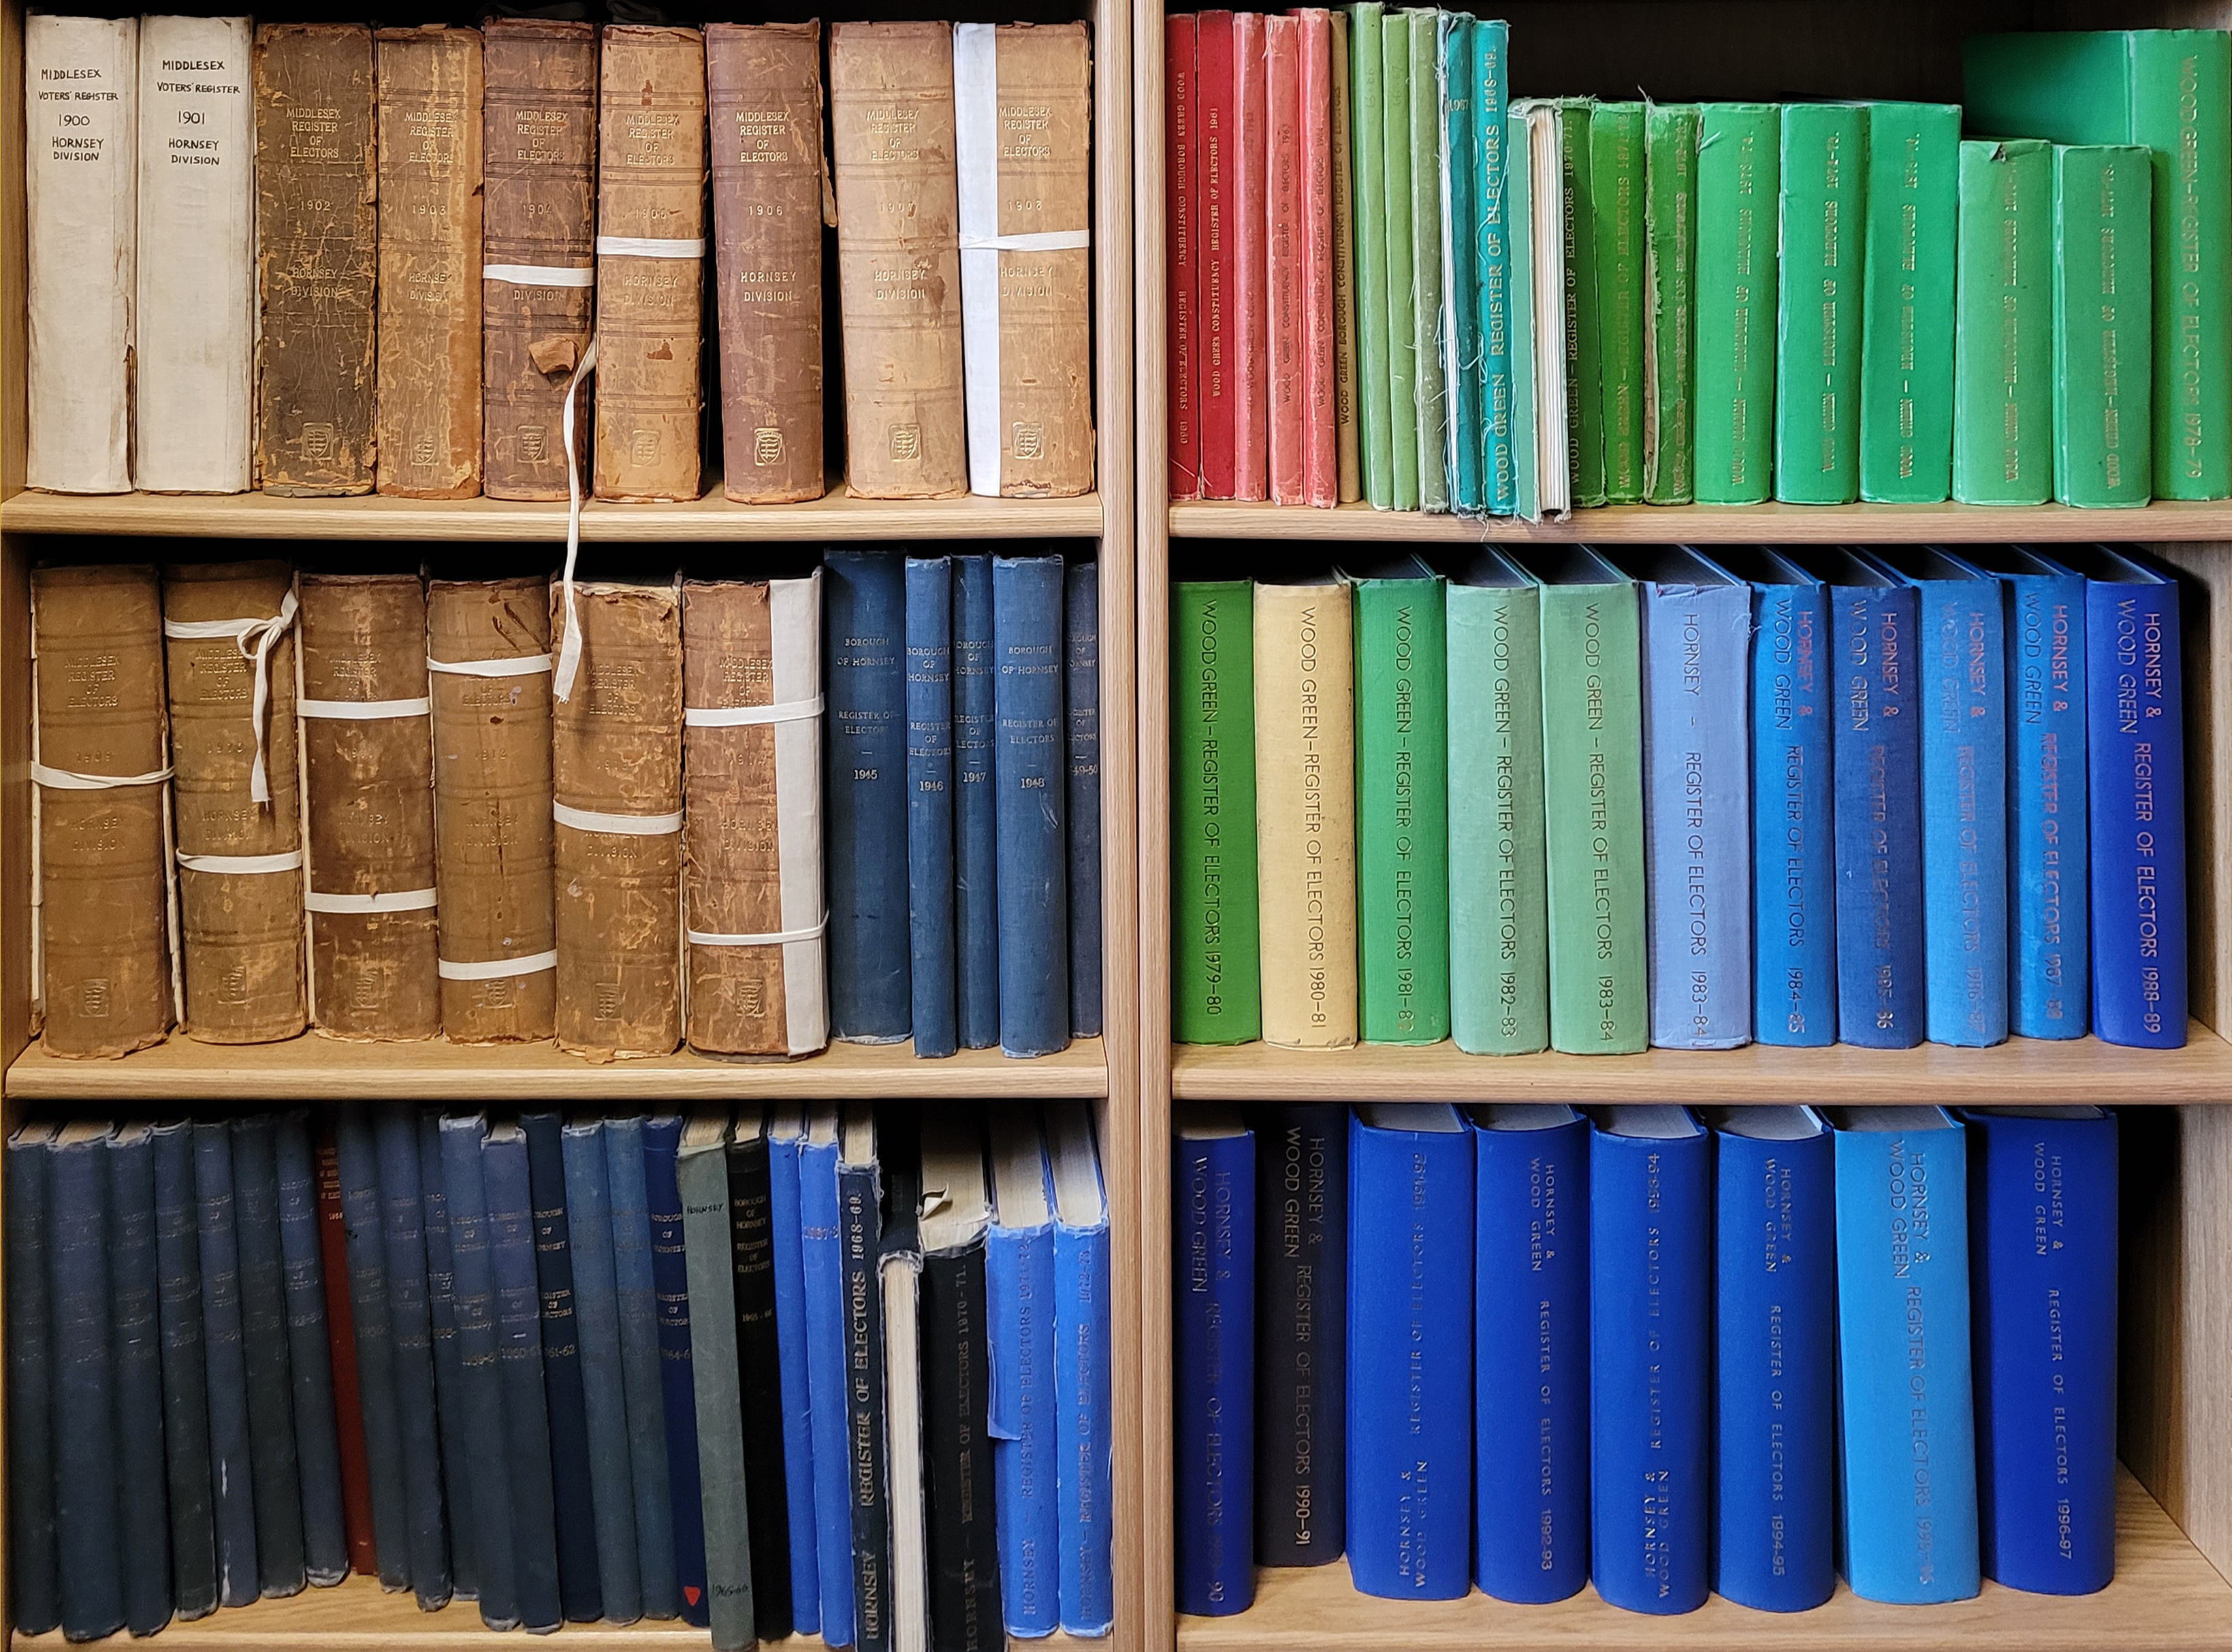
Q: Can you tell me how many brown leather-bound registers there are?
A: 13